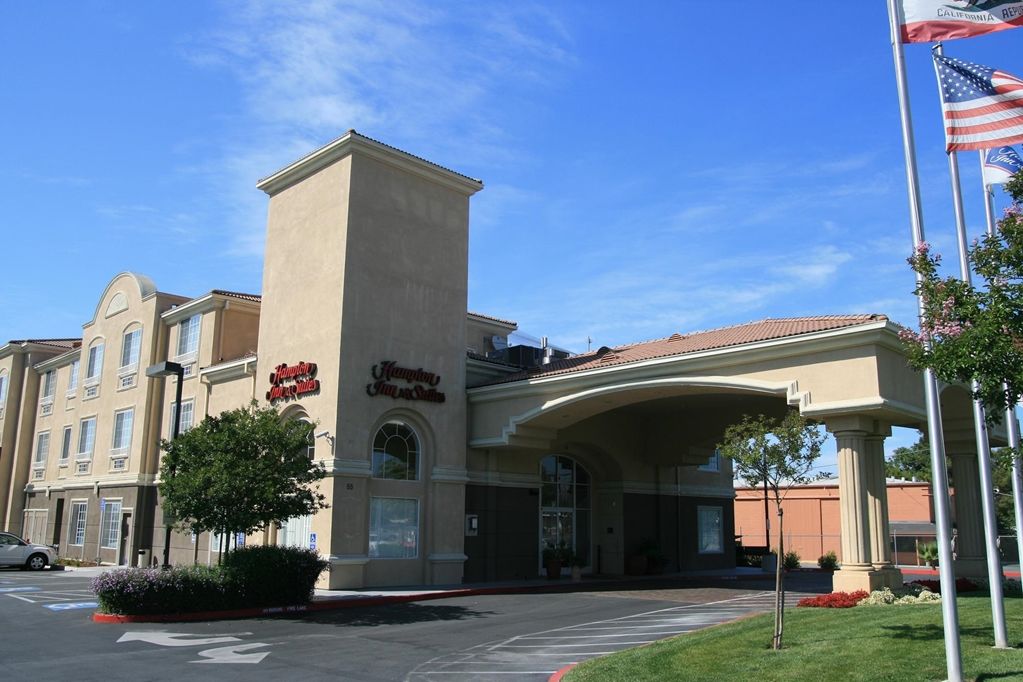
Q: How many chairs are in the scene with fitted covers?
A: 0